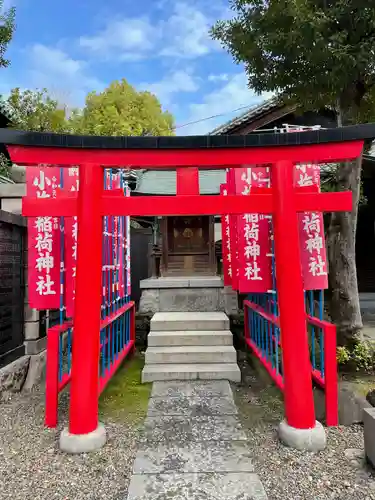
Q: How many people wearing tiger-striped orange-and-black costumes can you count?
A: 0